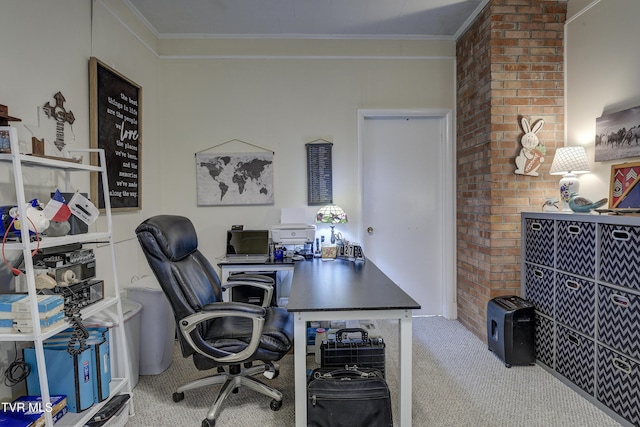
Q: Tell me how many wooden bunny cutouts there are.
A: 1